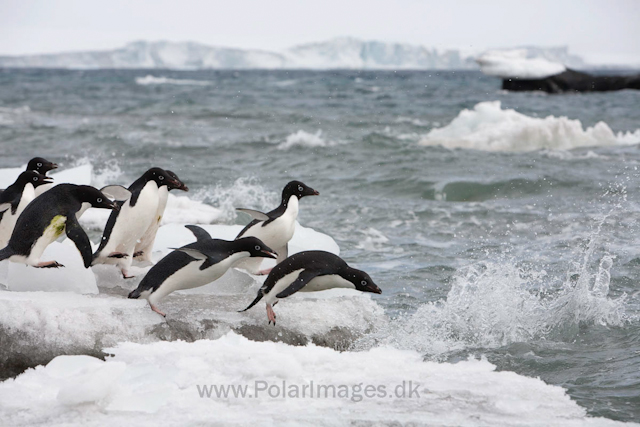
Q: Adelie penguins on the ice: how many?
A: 8